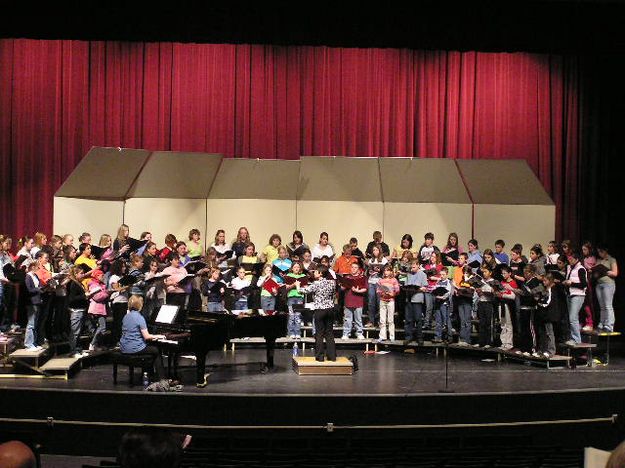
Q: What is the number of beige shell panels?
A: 6